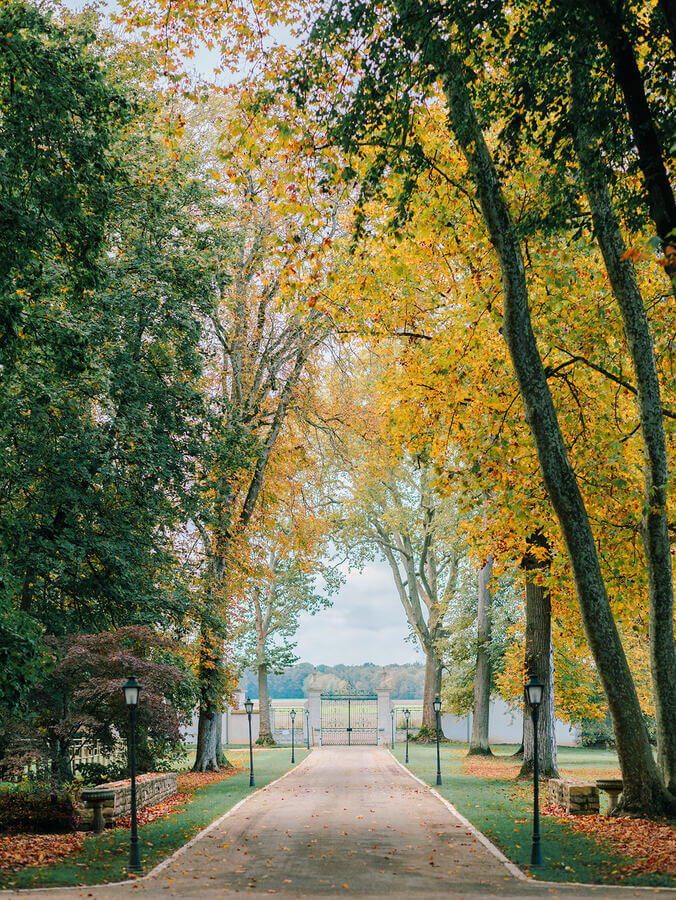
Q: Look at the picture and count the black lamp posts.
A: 8